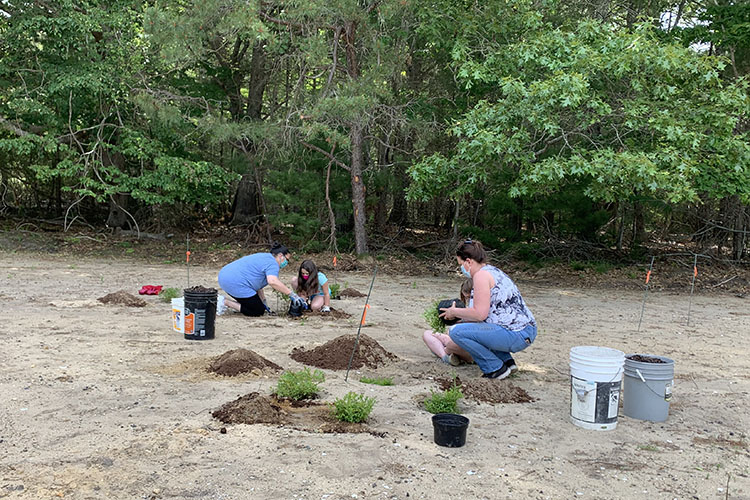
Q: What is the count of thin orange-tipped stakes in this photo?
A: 5